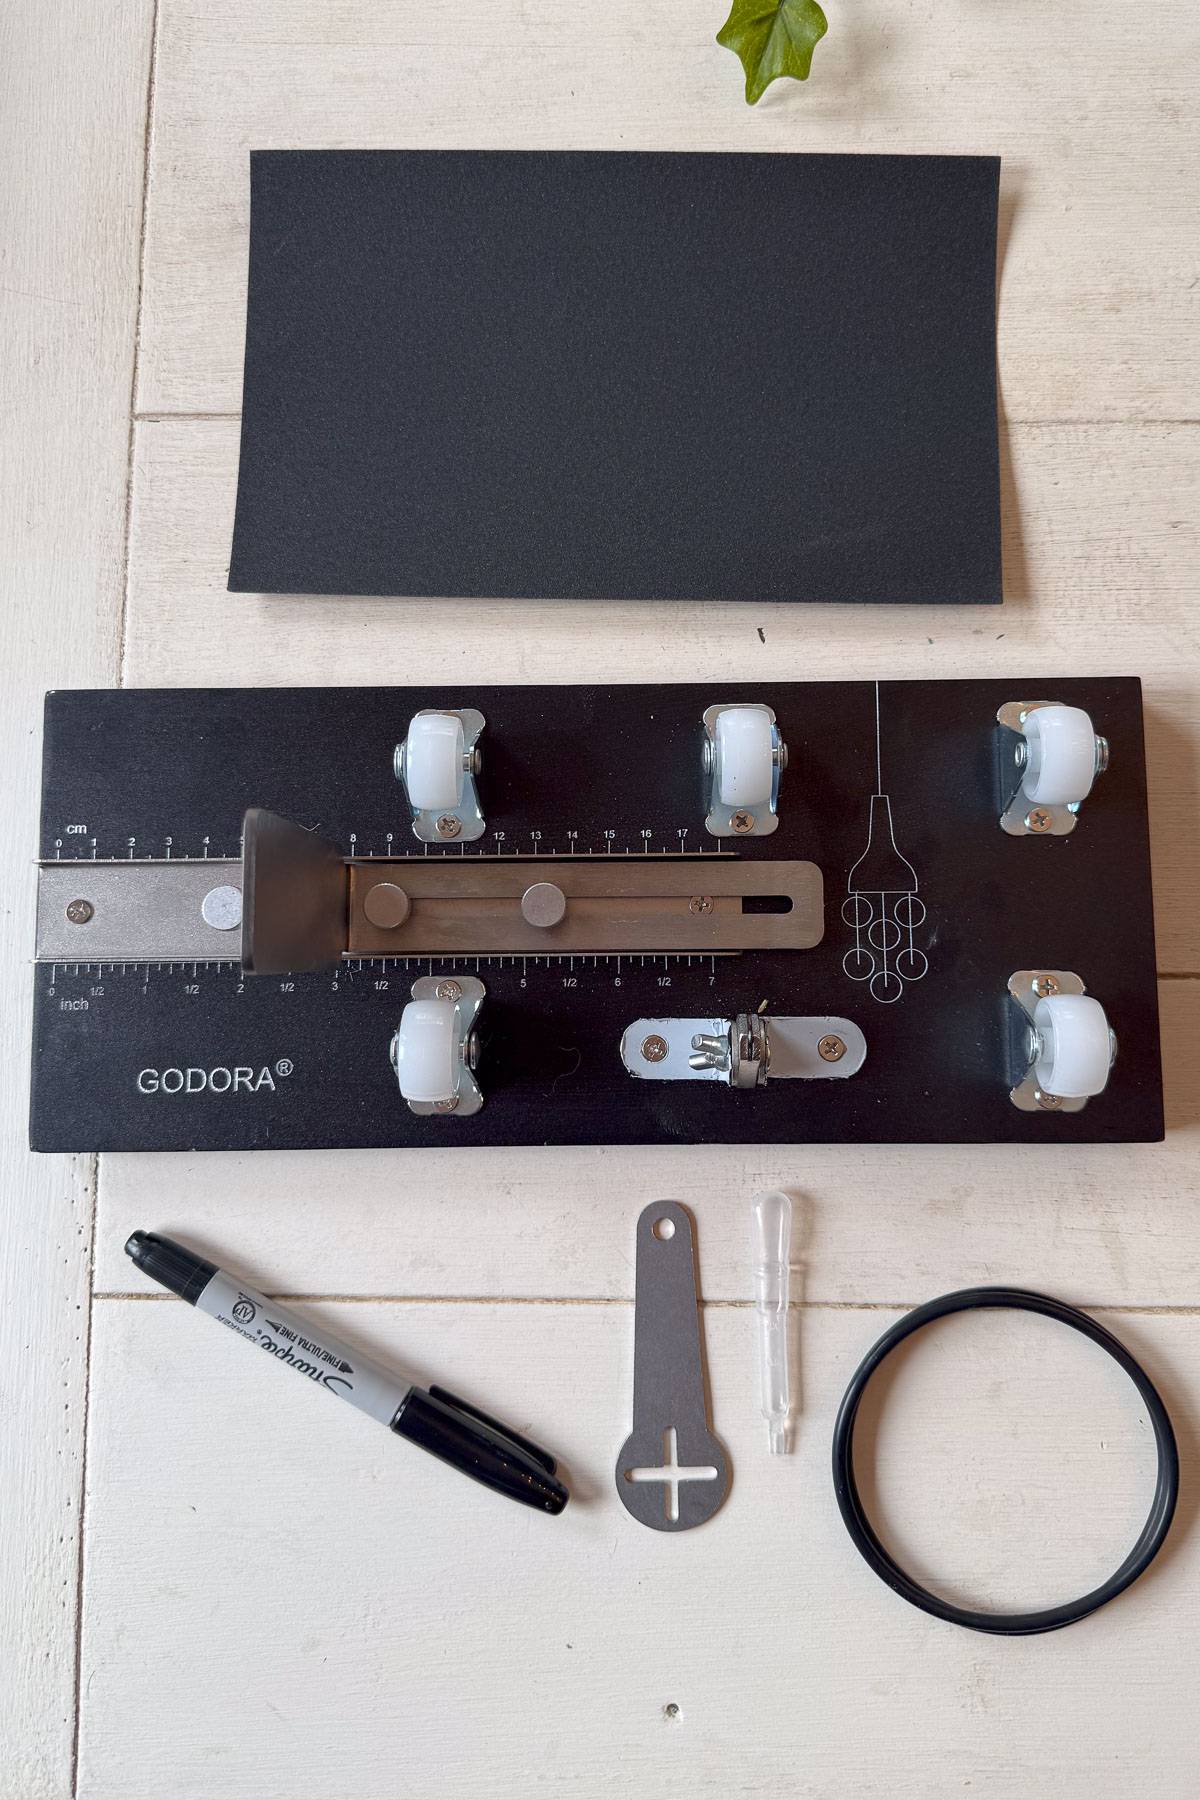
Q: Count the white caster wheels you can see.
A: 5